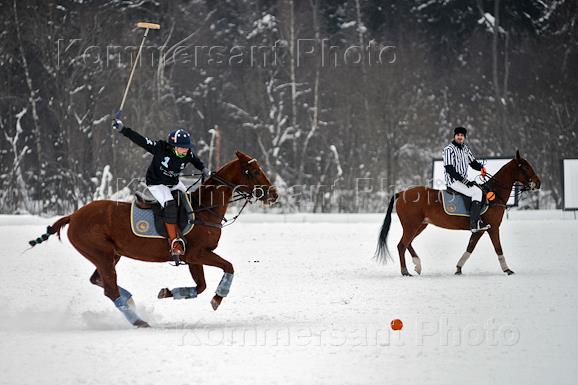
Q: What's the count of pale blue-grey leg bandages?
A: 4